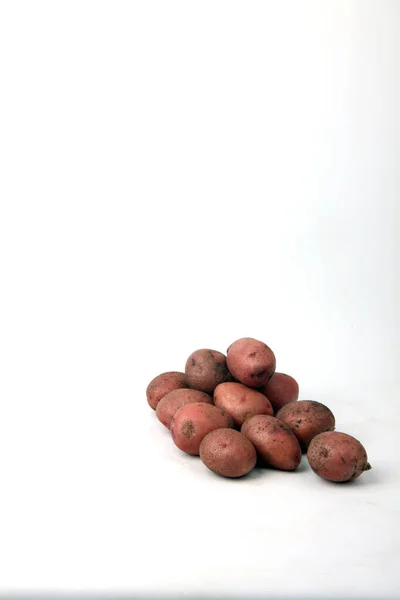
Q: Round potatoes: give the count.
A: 11